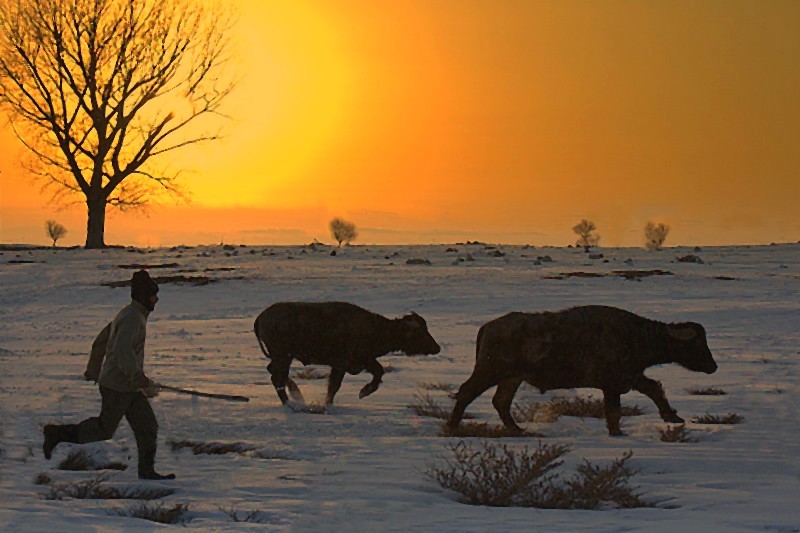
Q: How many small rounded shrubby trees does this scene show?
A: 4